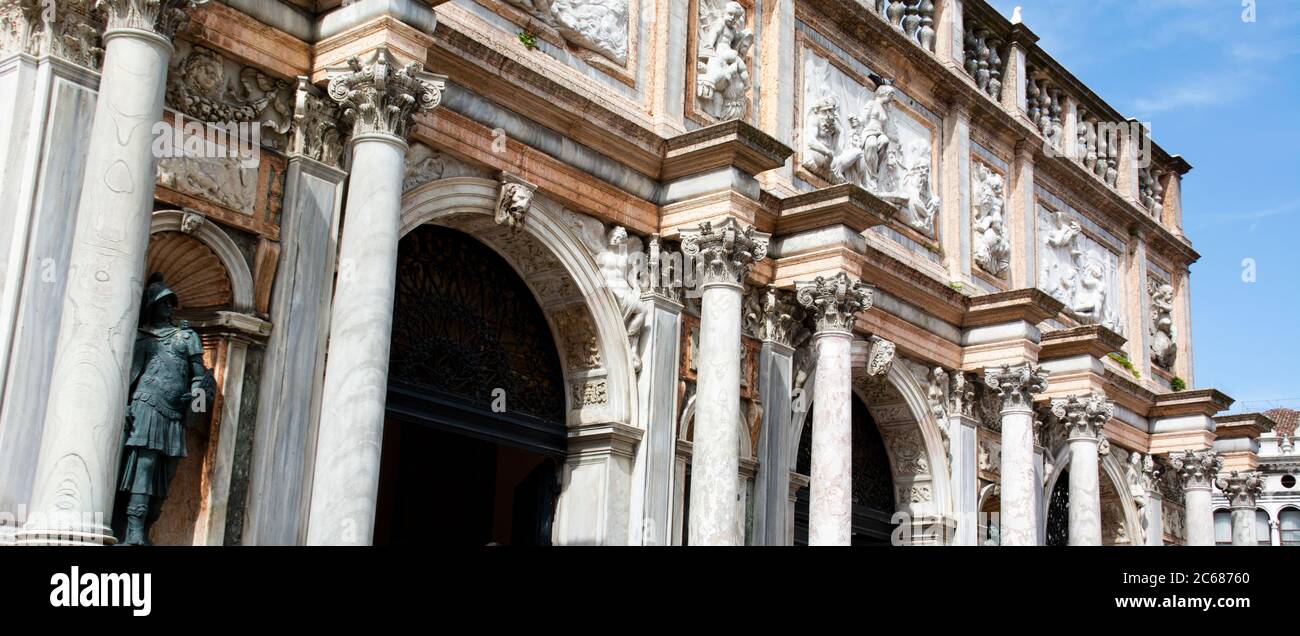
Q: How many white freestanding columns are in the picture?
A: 8